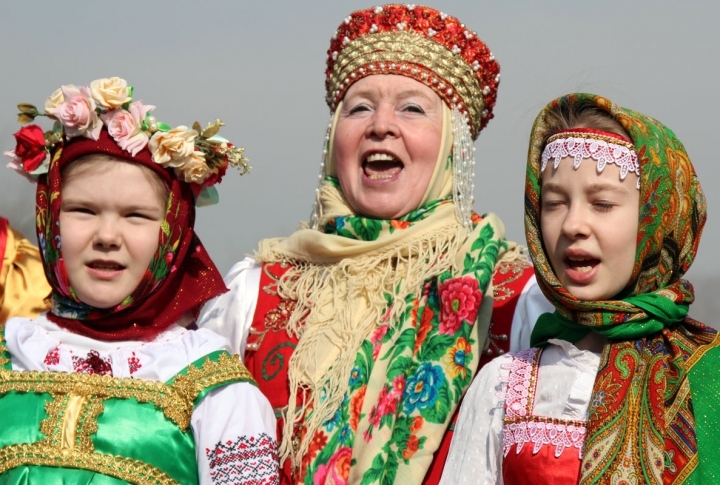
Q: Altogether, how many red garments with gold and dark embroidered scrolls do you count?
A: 1